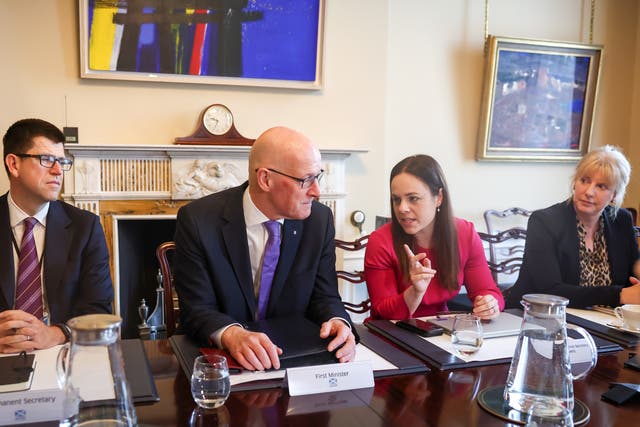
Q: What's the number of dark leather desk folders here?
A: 4